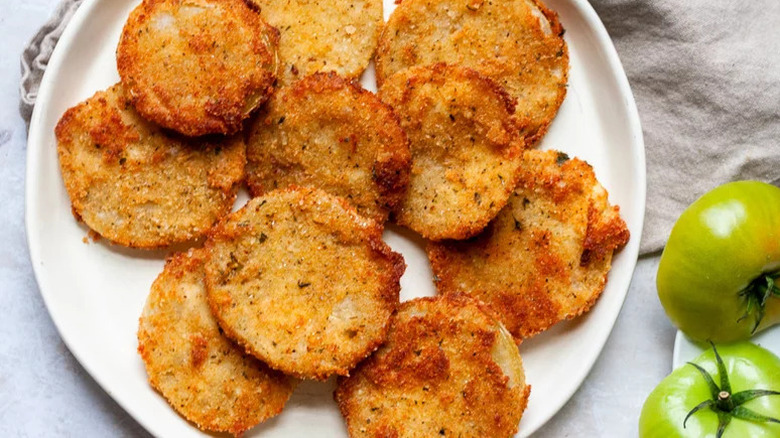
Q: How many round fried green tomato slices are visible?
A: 10